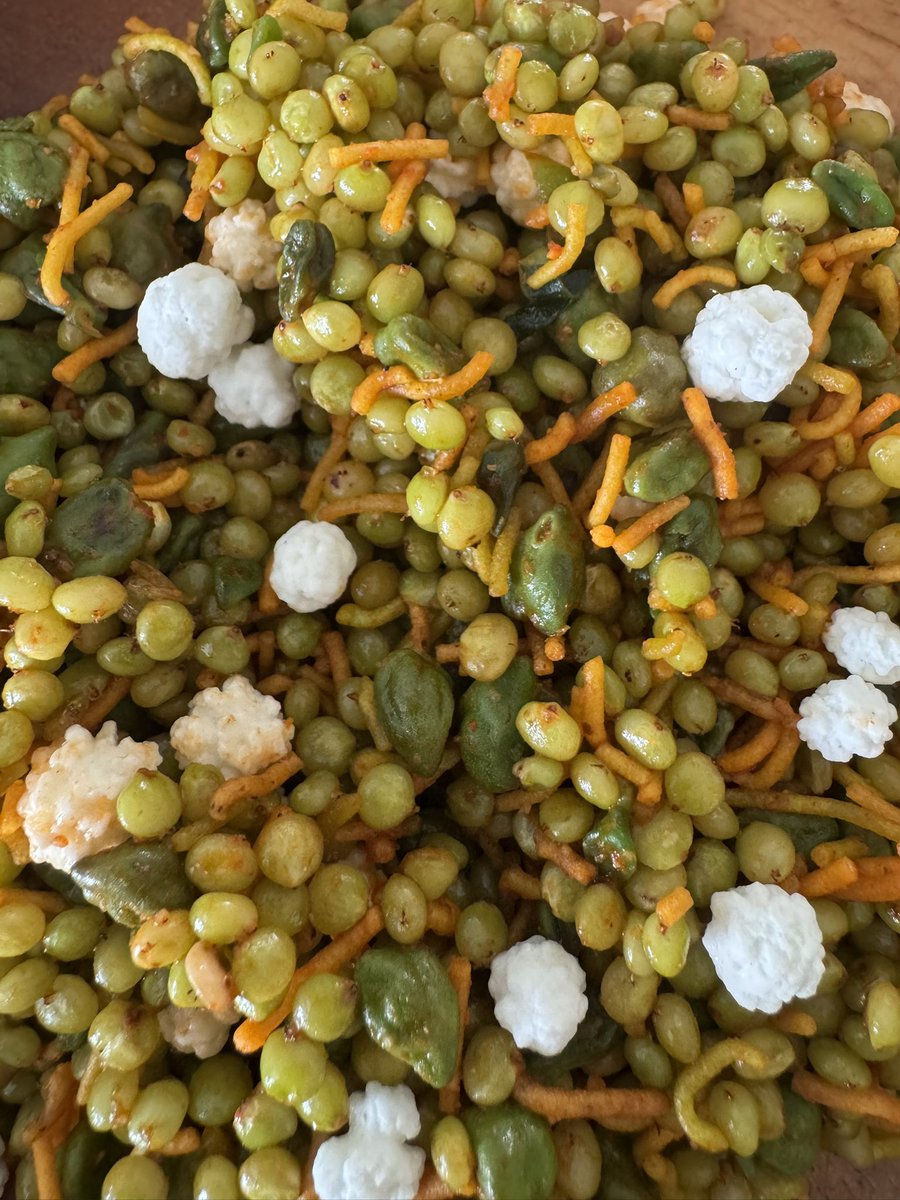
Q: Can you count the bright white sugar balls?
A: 9